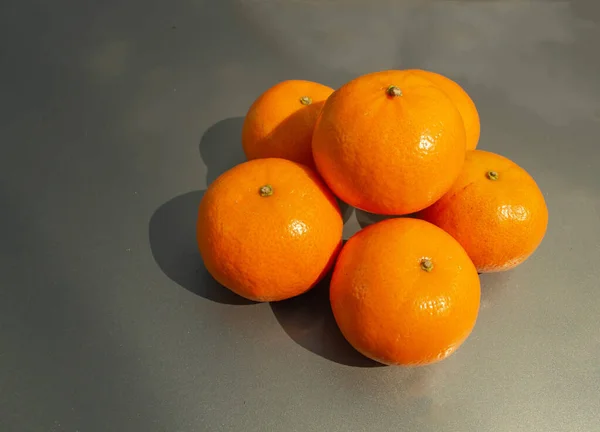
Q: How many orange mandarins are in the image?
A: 6